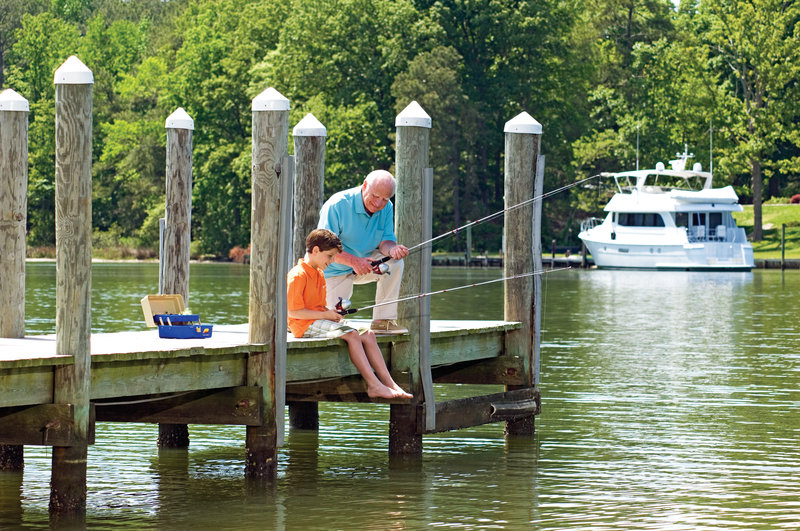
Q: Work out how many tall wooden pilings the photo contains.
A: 7